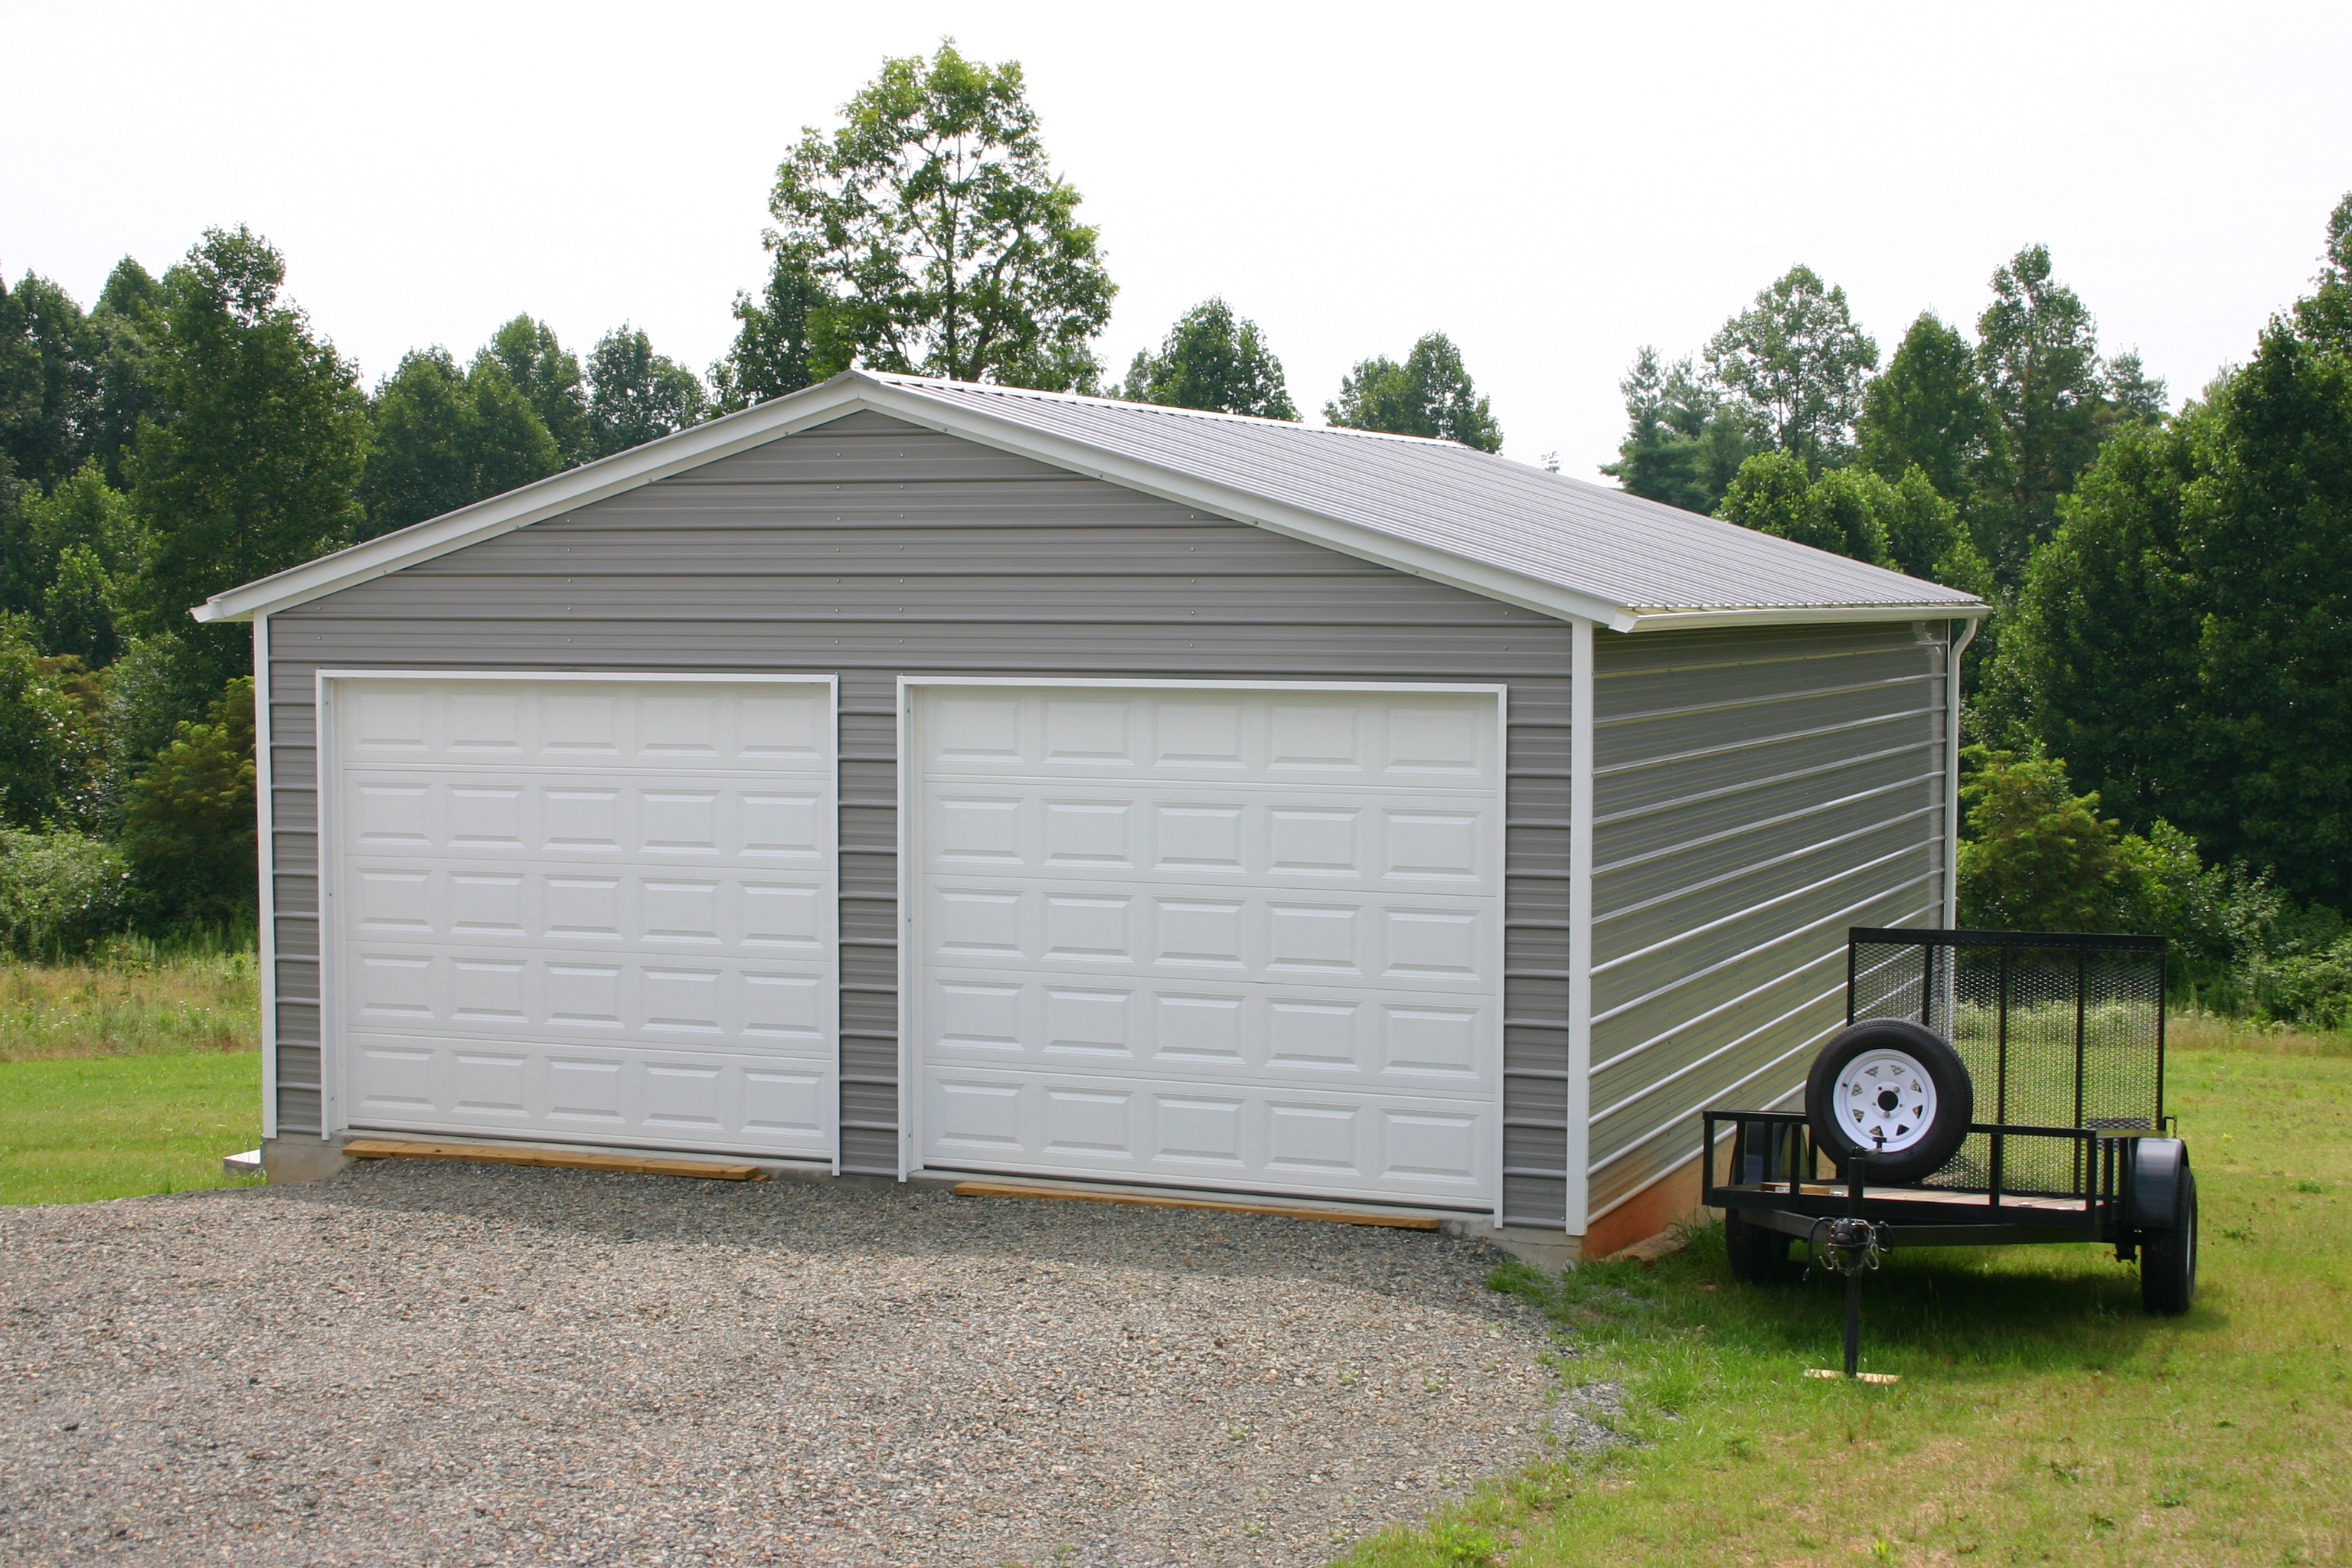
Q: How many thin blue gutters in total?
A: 0